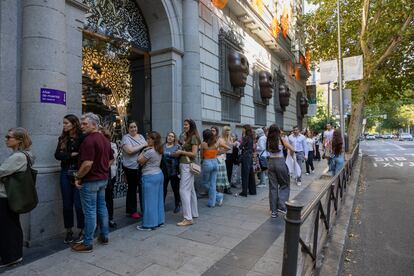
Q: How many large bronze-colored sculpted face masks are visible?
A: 4